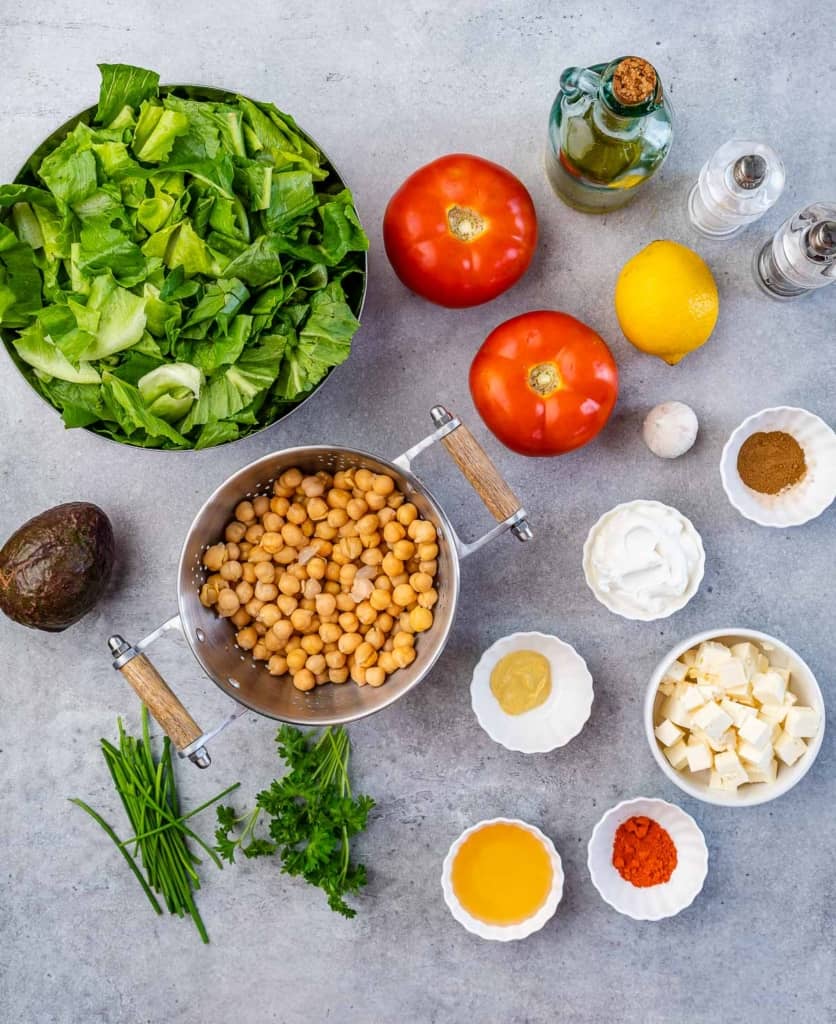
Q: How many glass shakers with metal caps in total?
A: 2